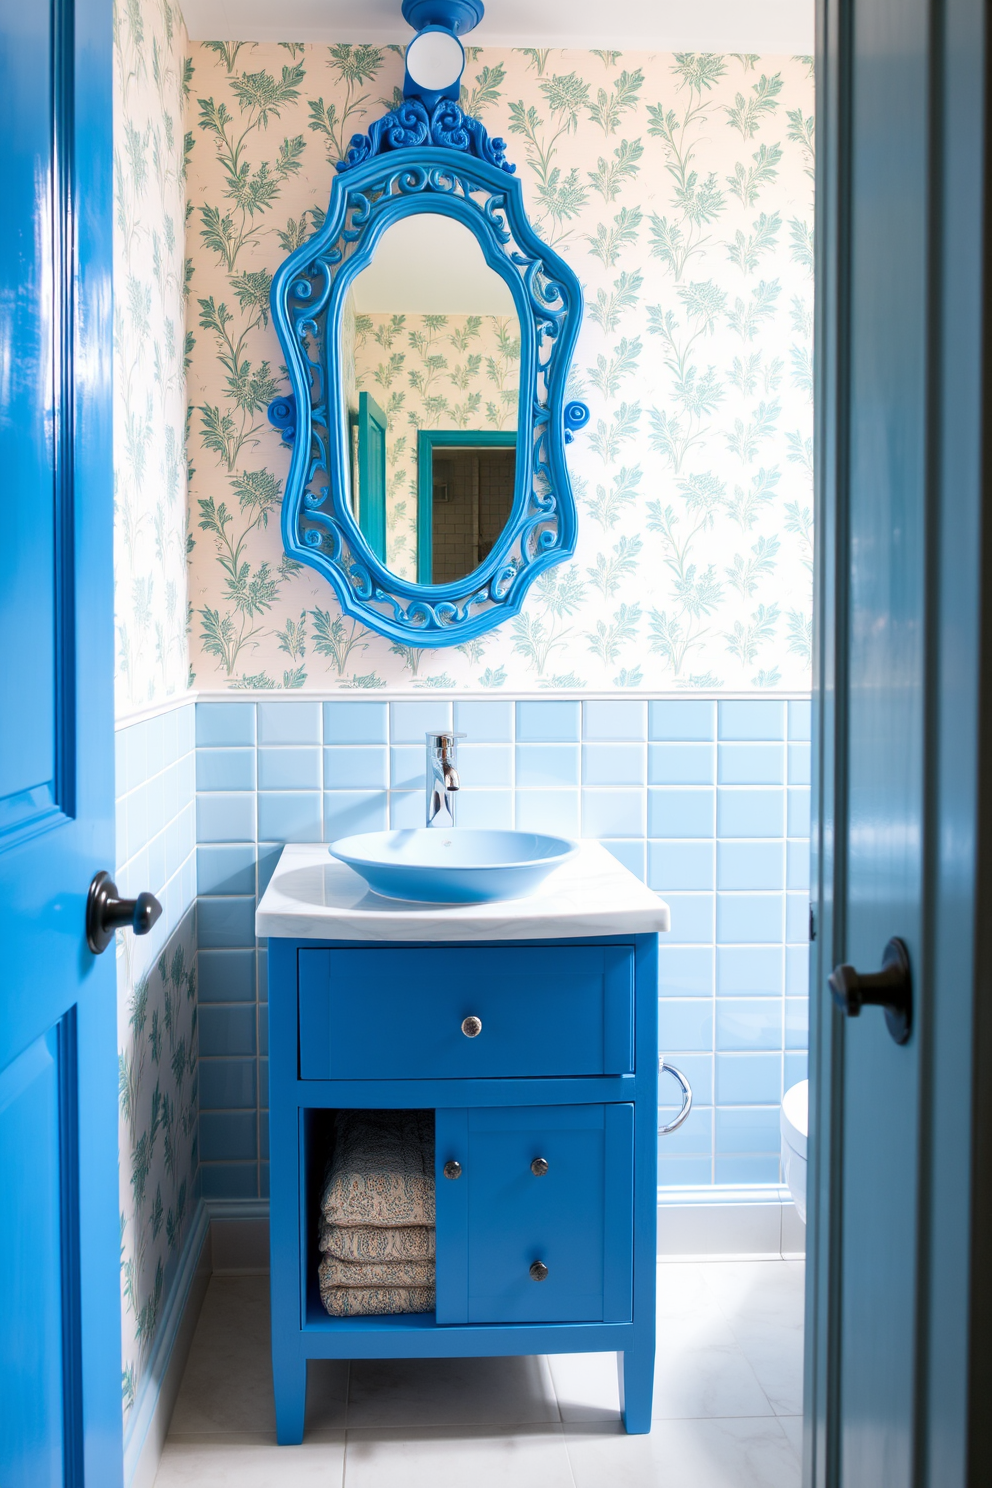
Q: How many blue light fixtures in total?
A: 1